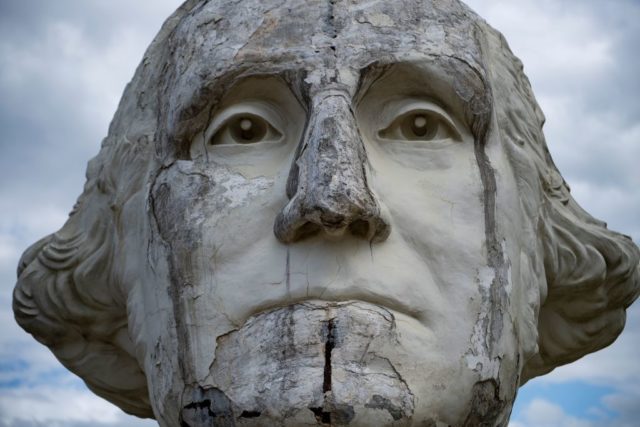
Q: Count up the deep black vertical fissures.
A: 1